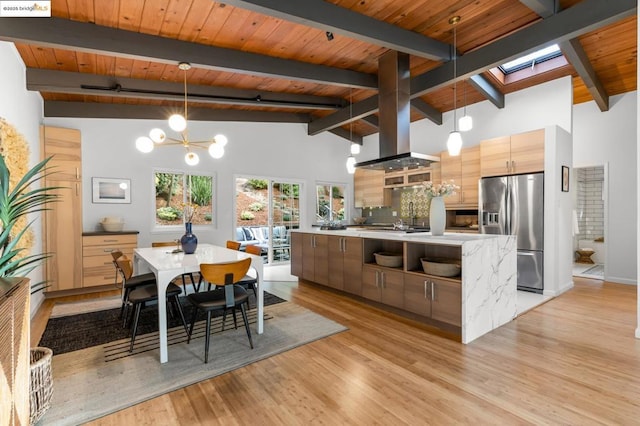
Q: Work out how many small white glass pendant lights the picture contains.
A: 4